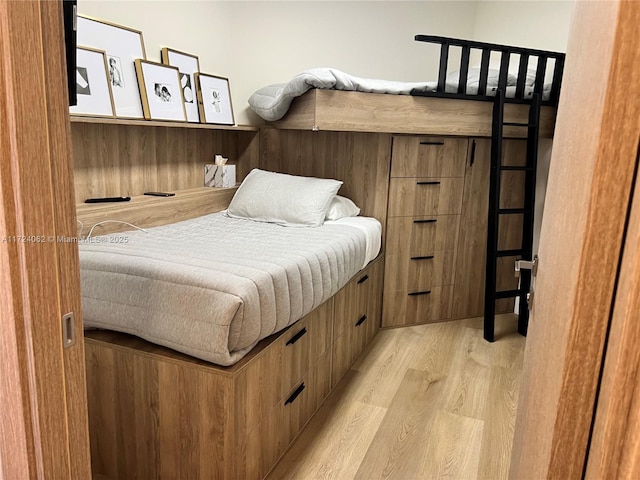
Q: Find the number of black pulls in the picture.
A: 10